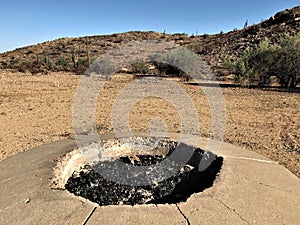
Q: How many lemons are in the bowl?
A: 0